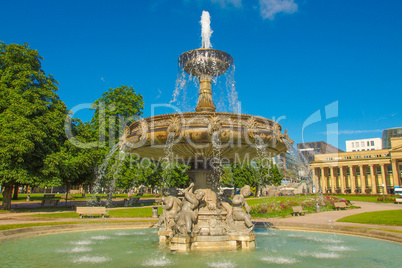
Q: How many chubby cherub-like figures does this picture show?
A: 3